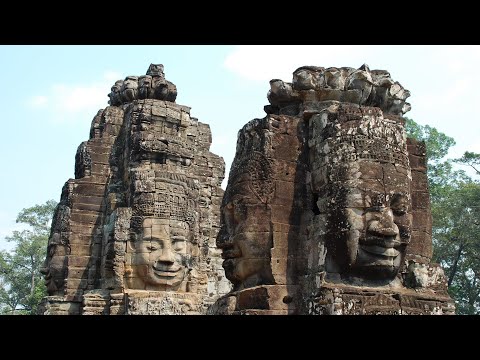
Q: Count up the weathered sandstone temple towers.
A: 2